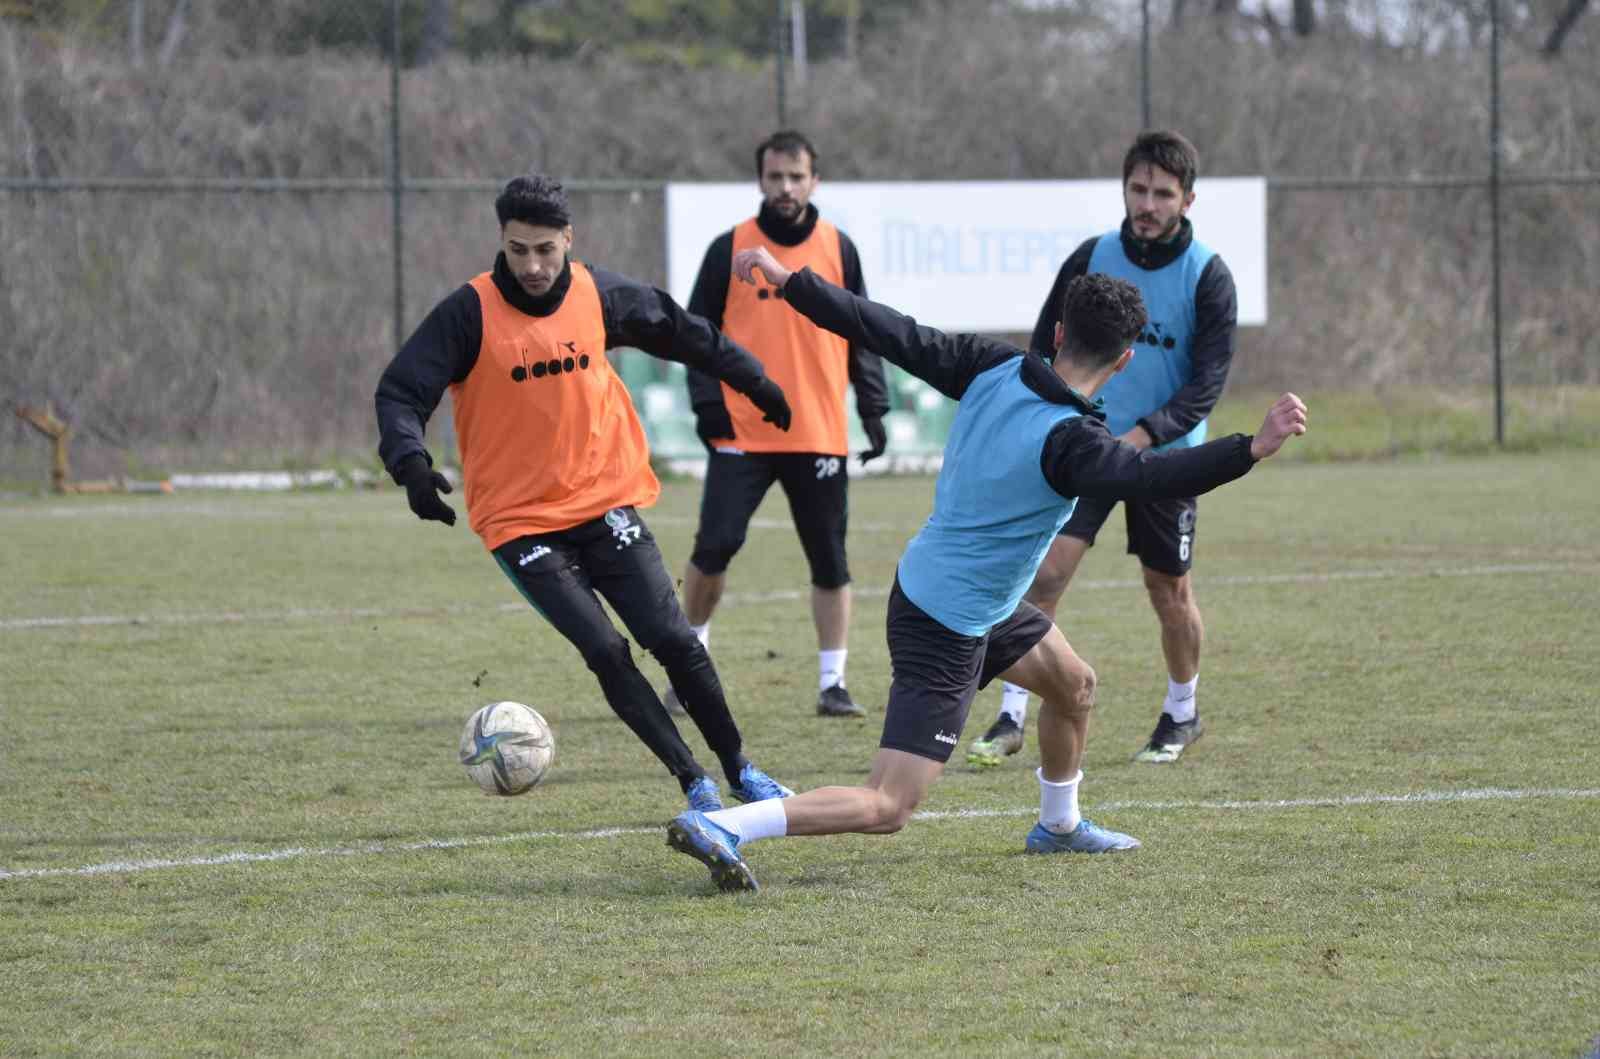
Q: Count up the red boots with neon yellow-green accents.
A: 0